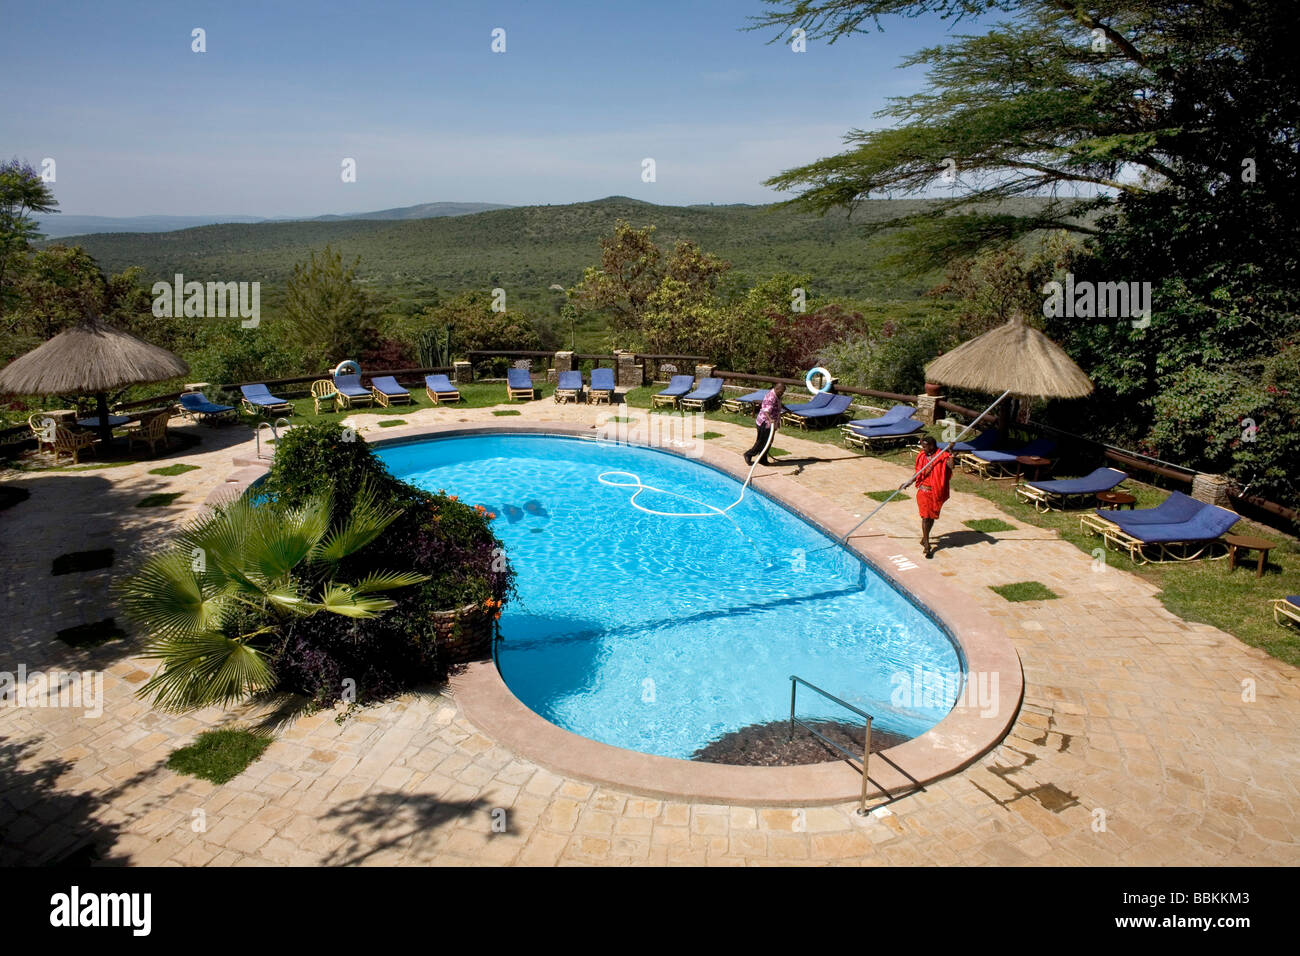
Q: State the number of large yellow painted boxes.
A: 0